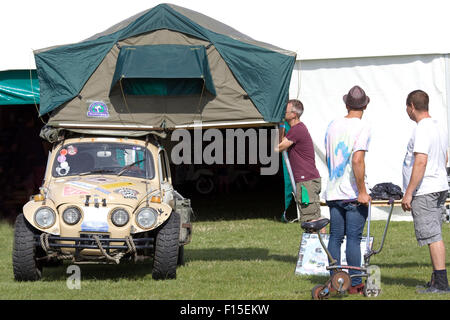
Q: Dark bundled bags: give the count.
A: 1